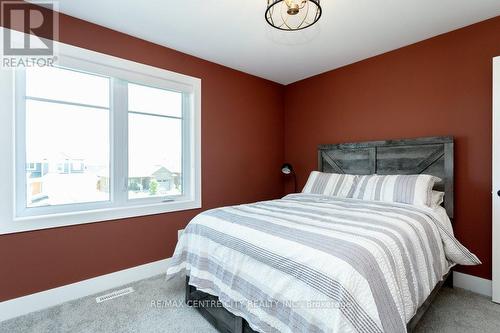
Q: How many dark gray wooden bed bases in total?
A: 1